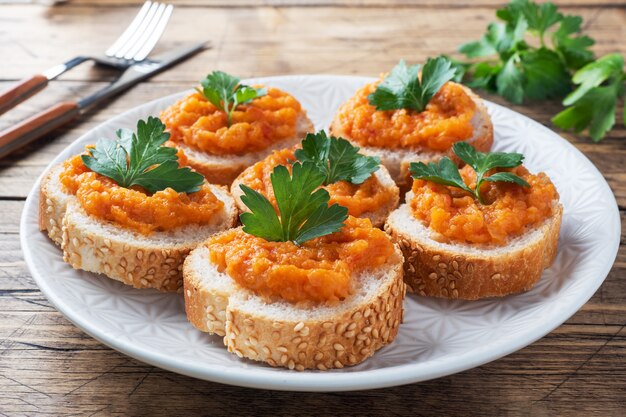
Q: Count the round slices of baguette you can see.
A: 6